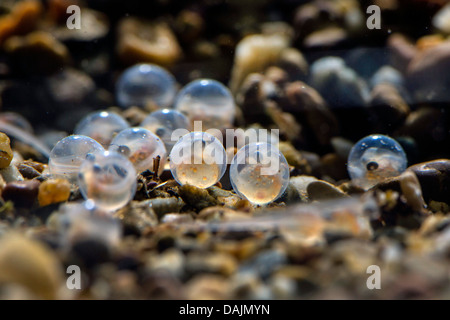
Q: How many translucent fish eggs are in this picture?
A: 10